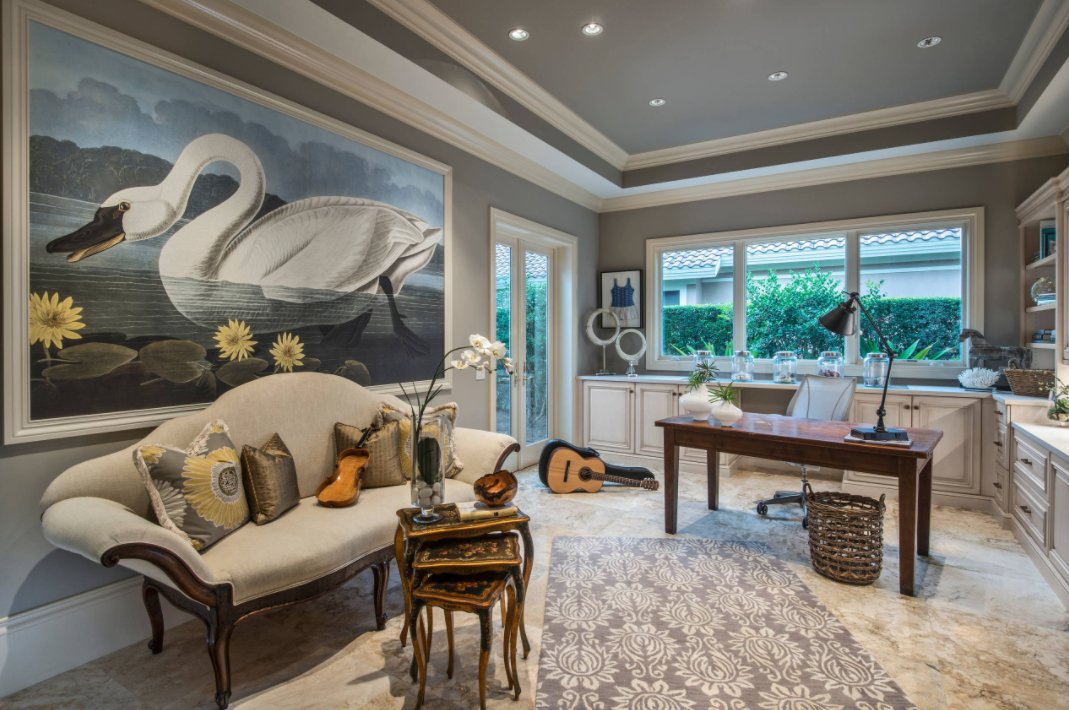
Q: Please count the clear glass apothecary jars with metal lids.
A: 5